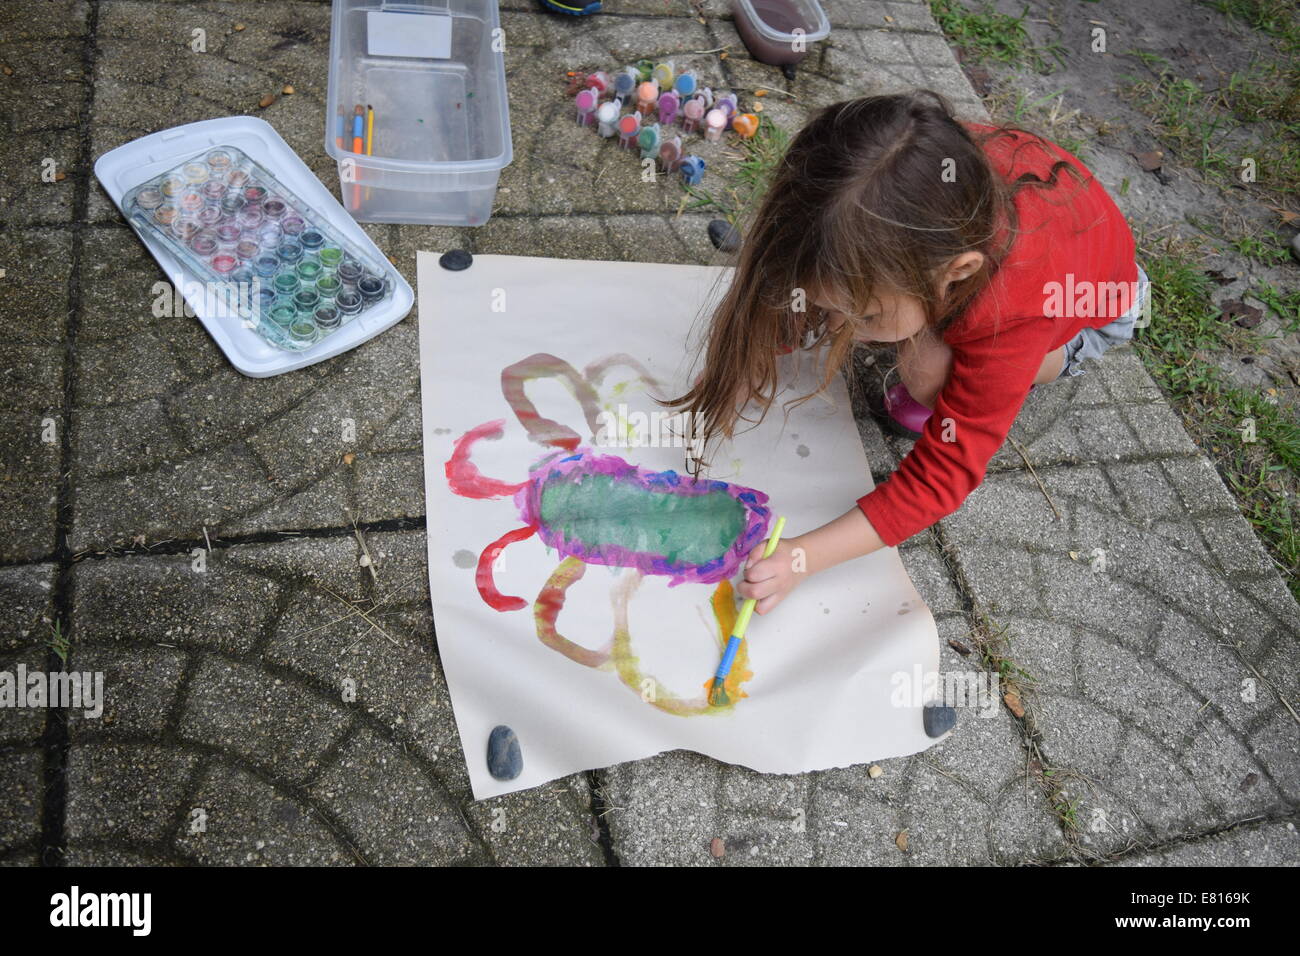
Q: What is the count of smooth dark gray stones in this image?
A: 4